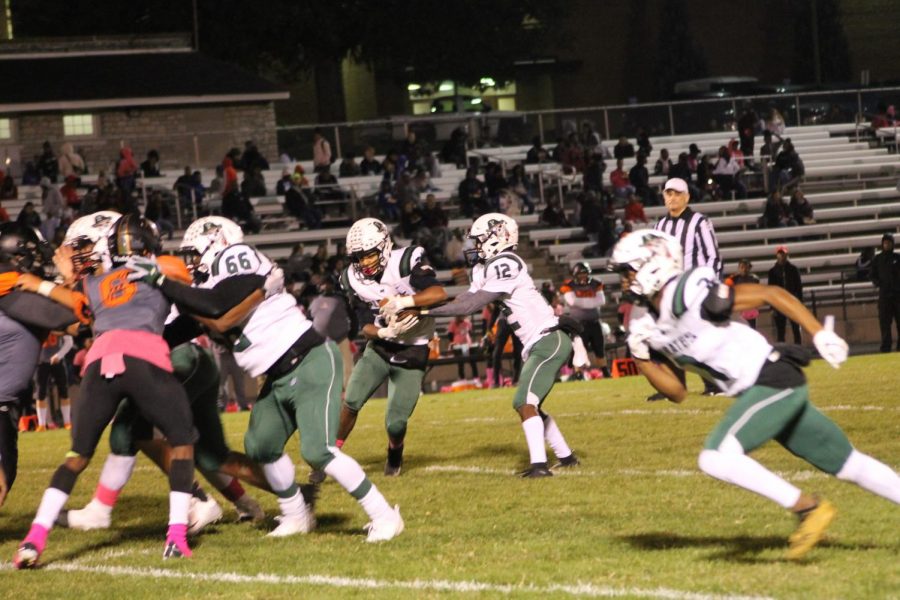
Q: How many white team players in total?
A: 5